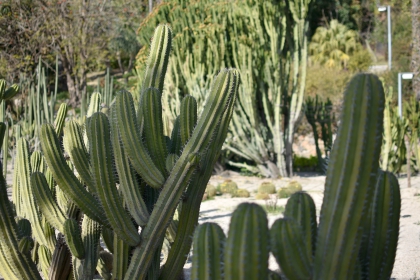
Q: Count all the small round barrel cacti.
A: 7